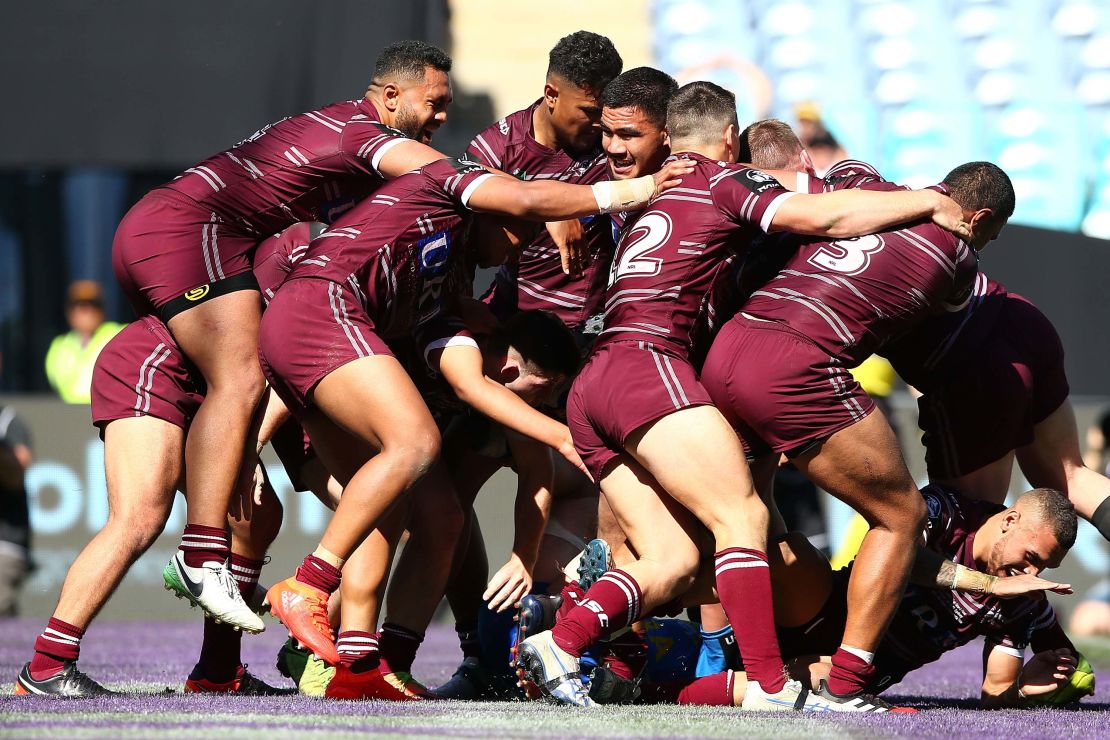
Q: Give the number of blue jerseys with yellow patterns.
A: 1